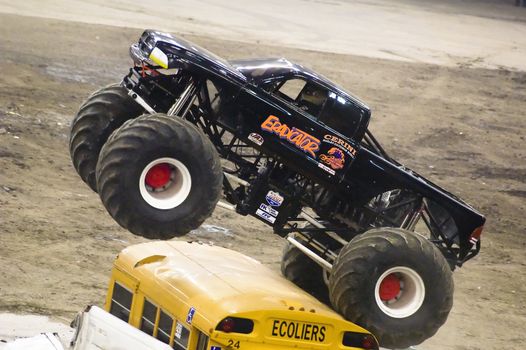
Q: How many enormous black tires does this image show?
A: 4